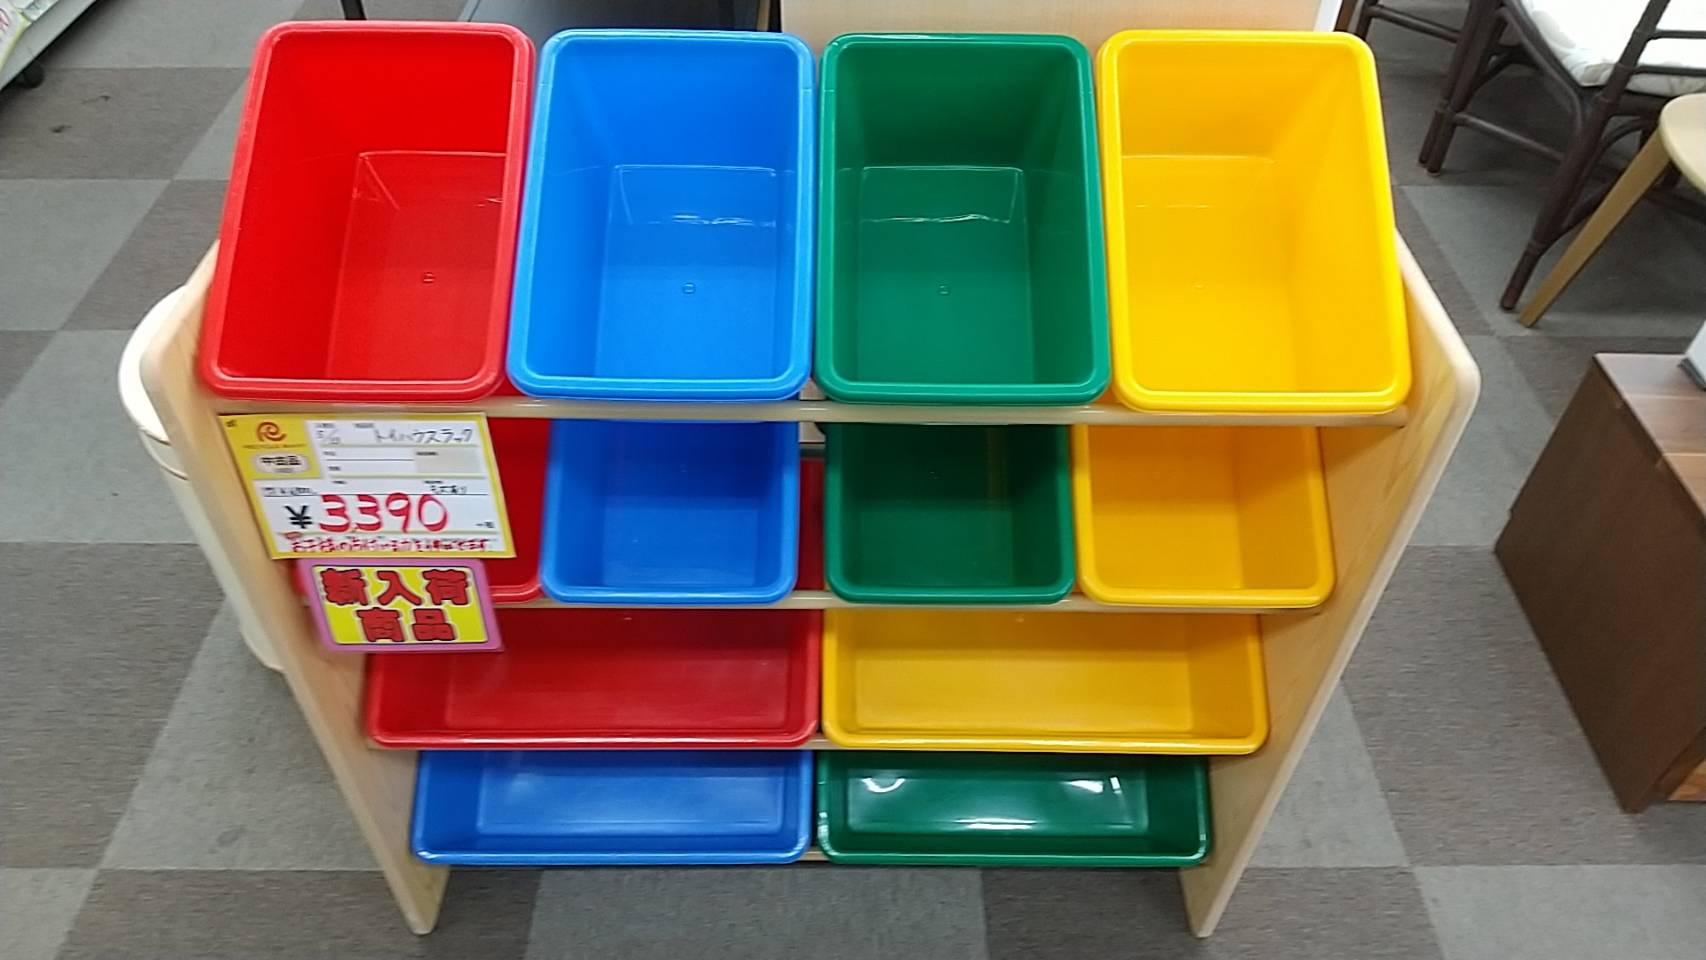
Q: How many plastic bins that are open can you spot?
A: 12